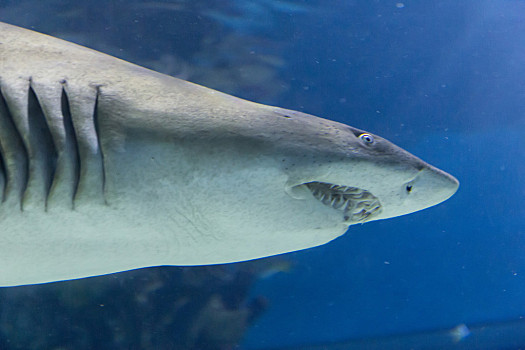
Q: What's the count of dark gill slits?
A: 5